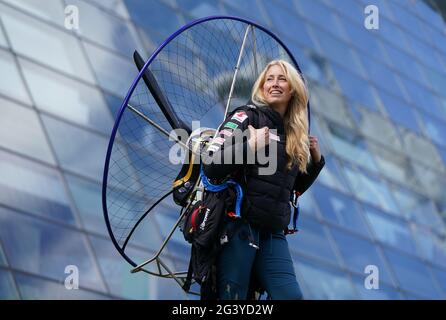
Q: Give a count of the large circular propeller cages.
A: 1